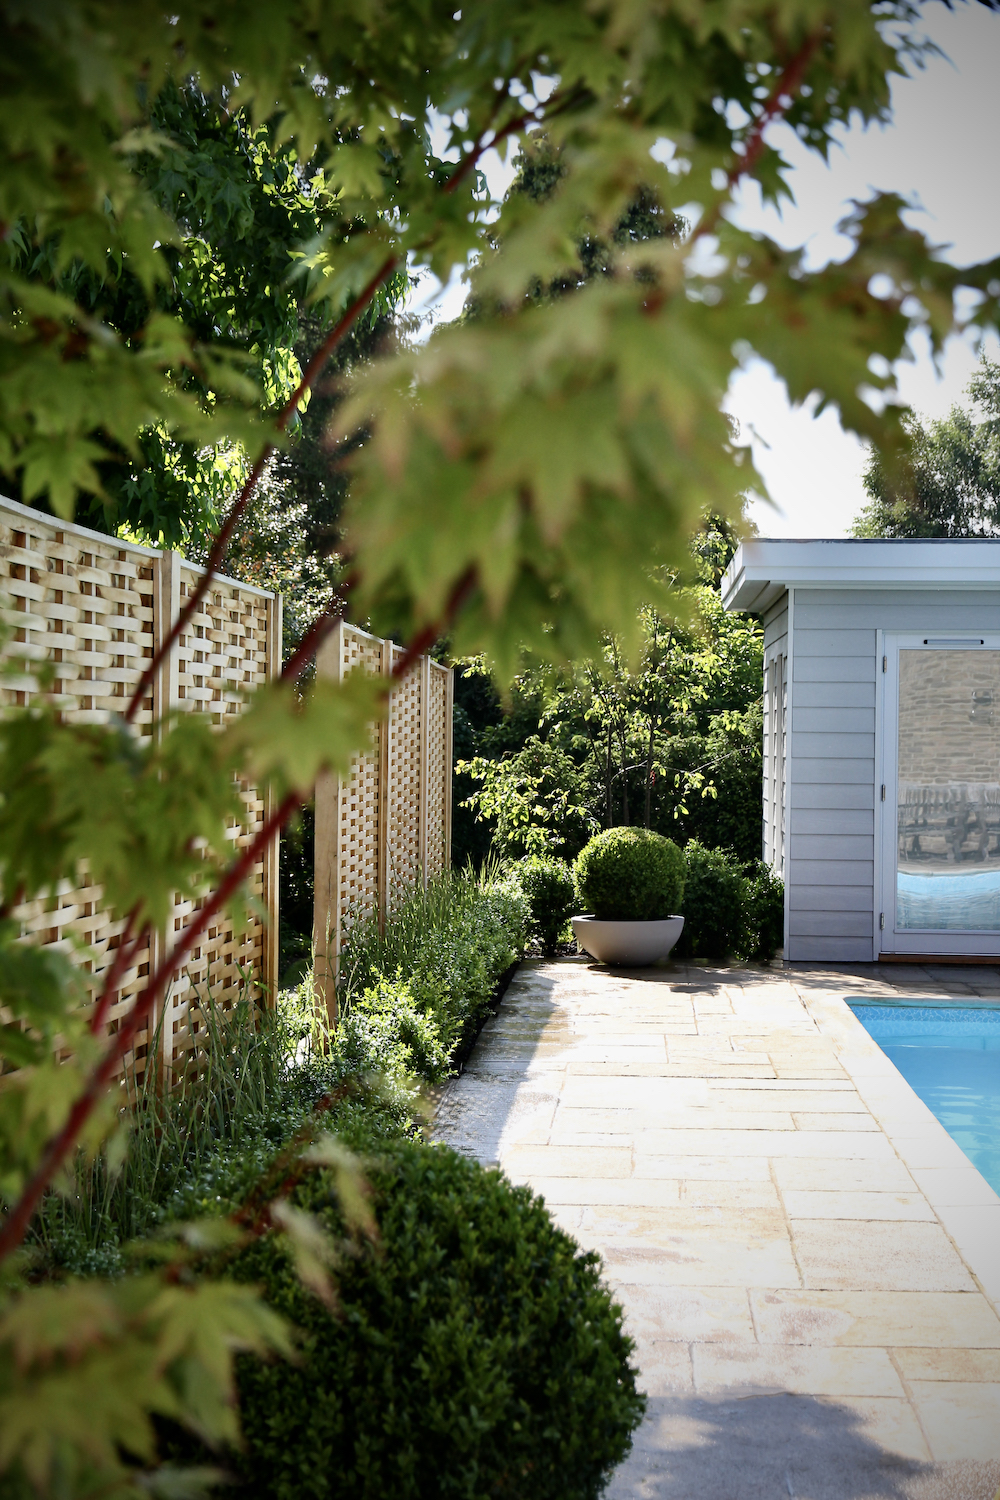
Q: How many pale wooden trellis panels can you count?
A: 5